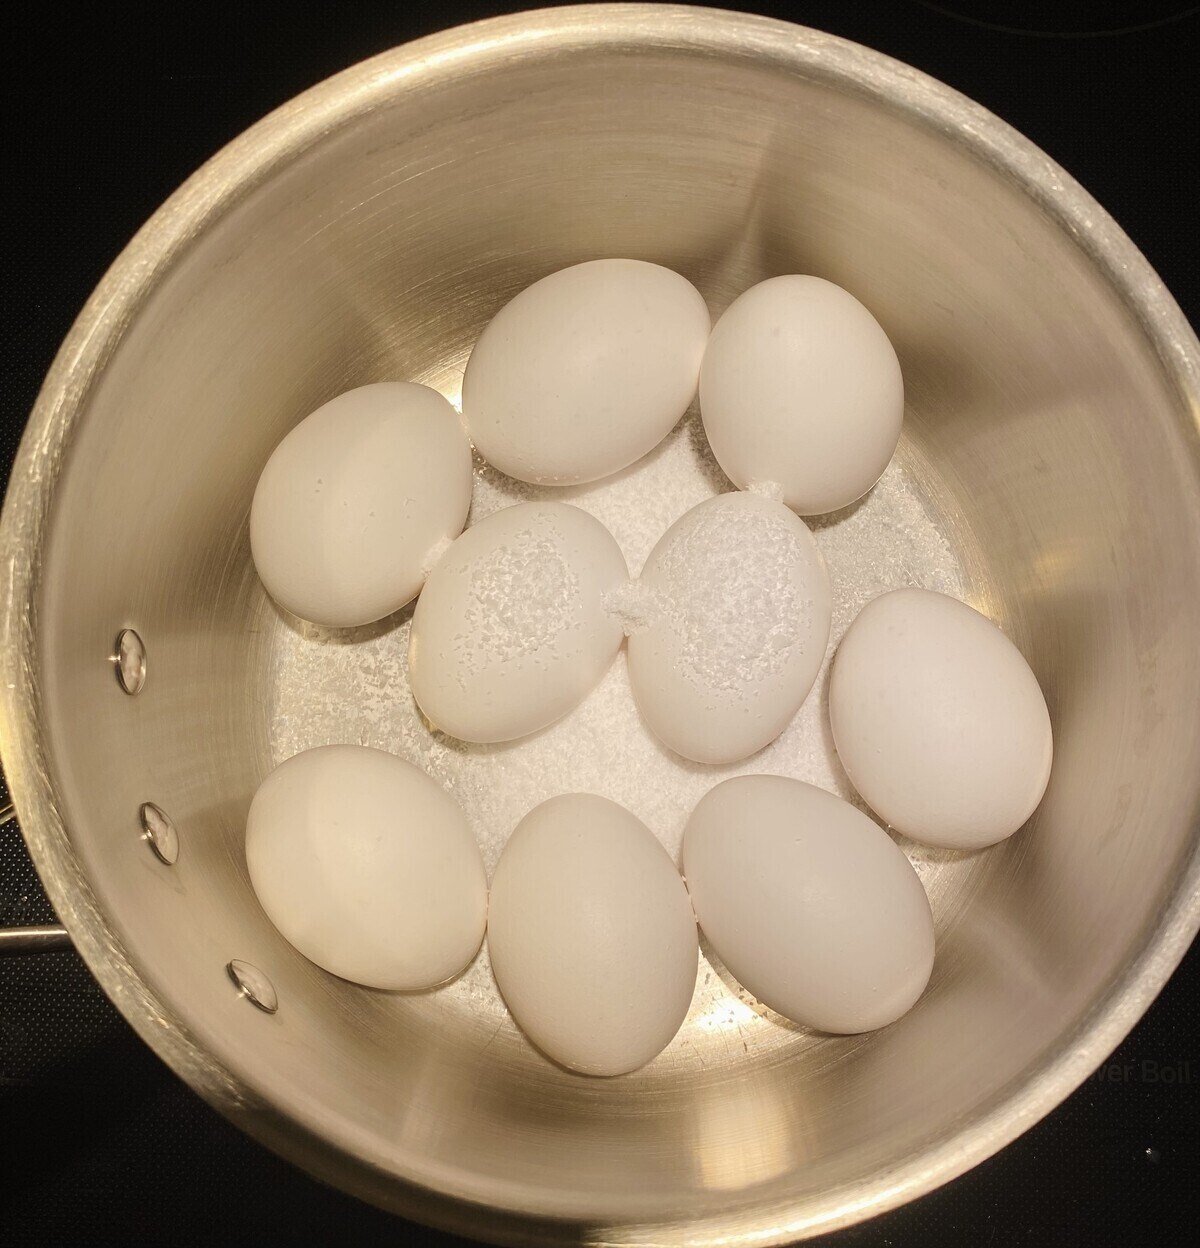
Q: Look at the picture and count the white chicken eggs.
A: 9